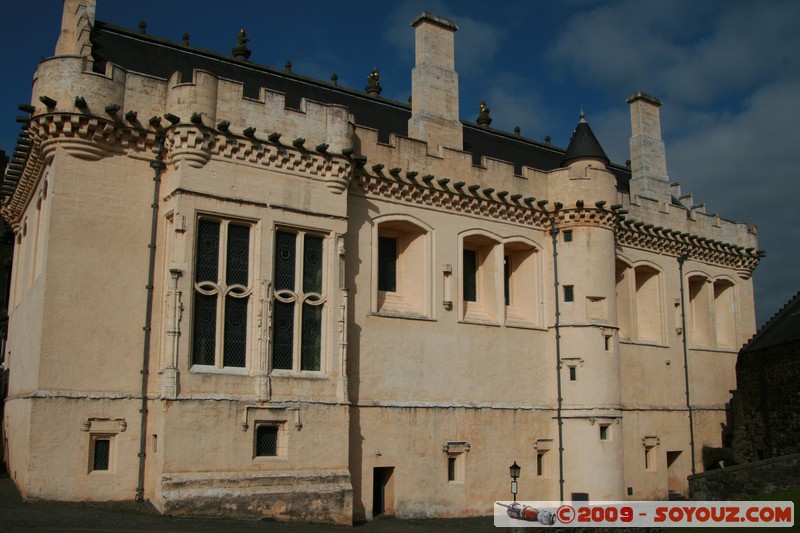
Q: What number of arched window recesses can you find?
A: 7